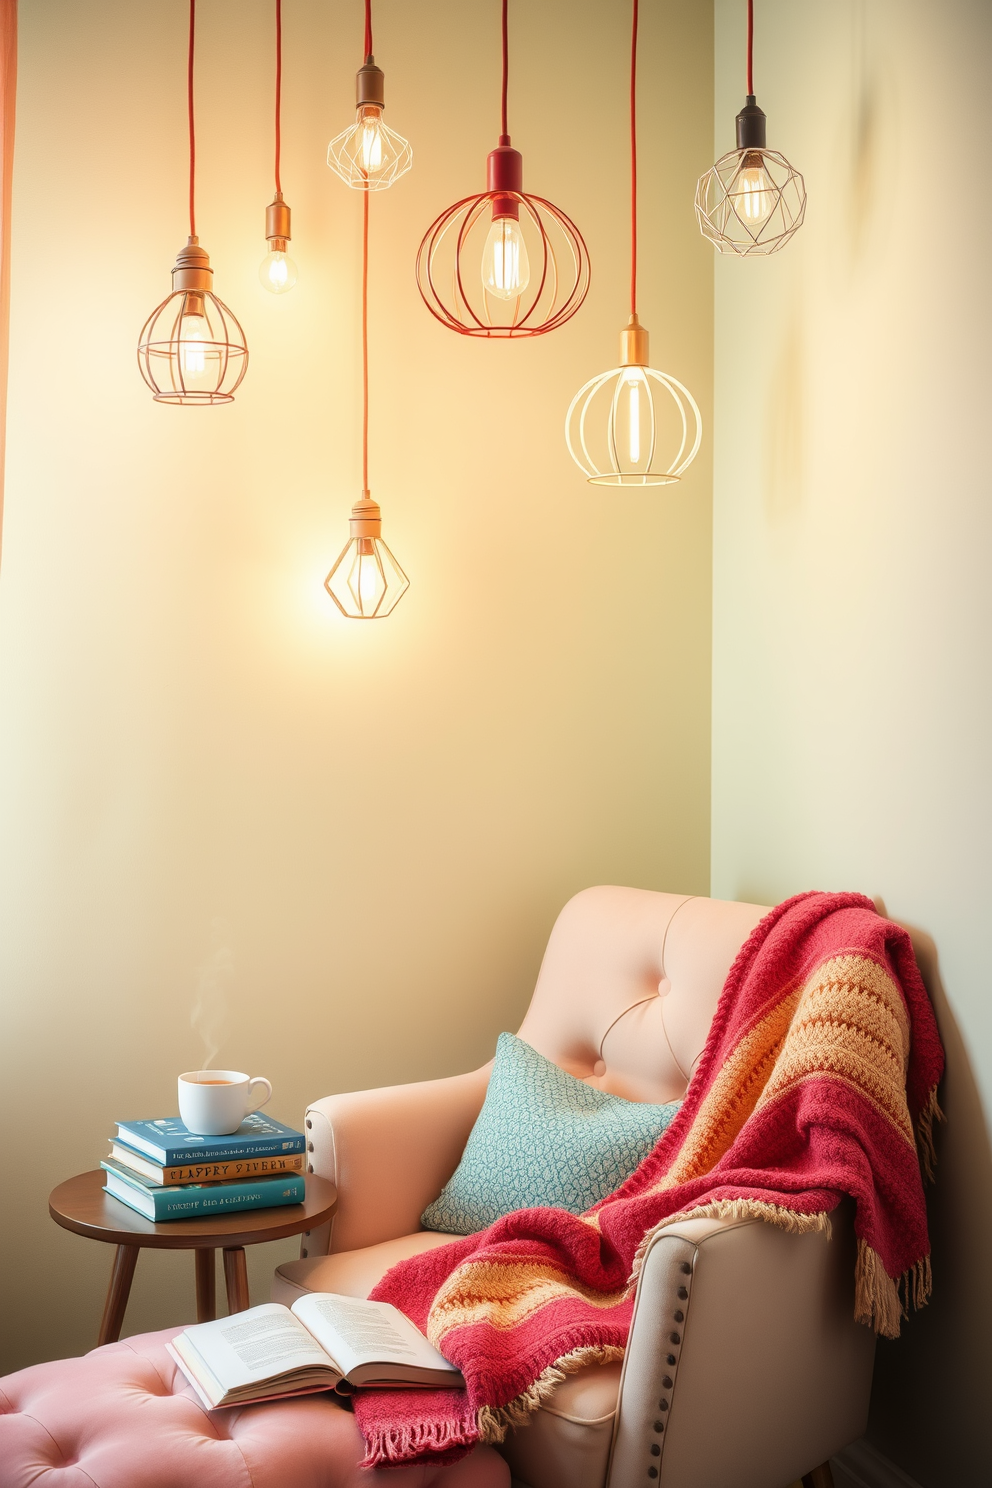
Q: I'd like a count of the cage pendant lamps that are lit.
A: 6